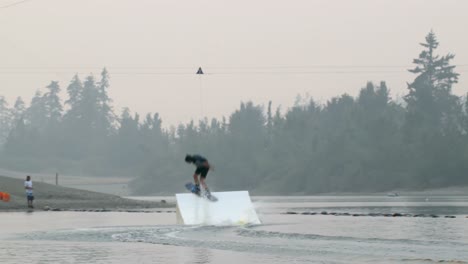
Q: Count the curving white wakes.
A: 1